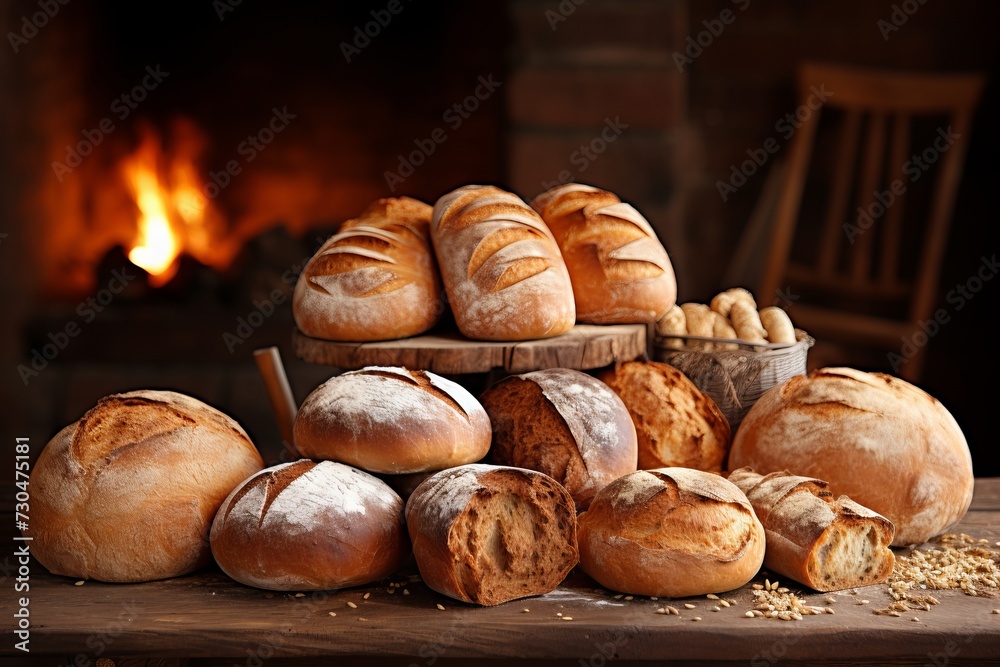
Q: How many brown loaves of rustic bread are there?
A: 12